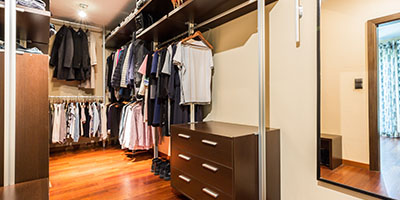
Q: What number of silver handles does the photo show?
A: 6